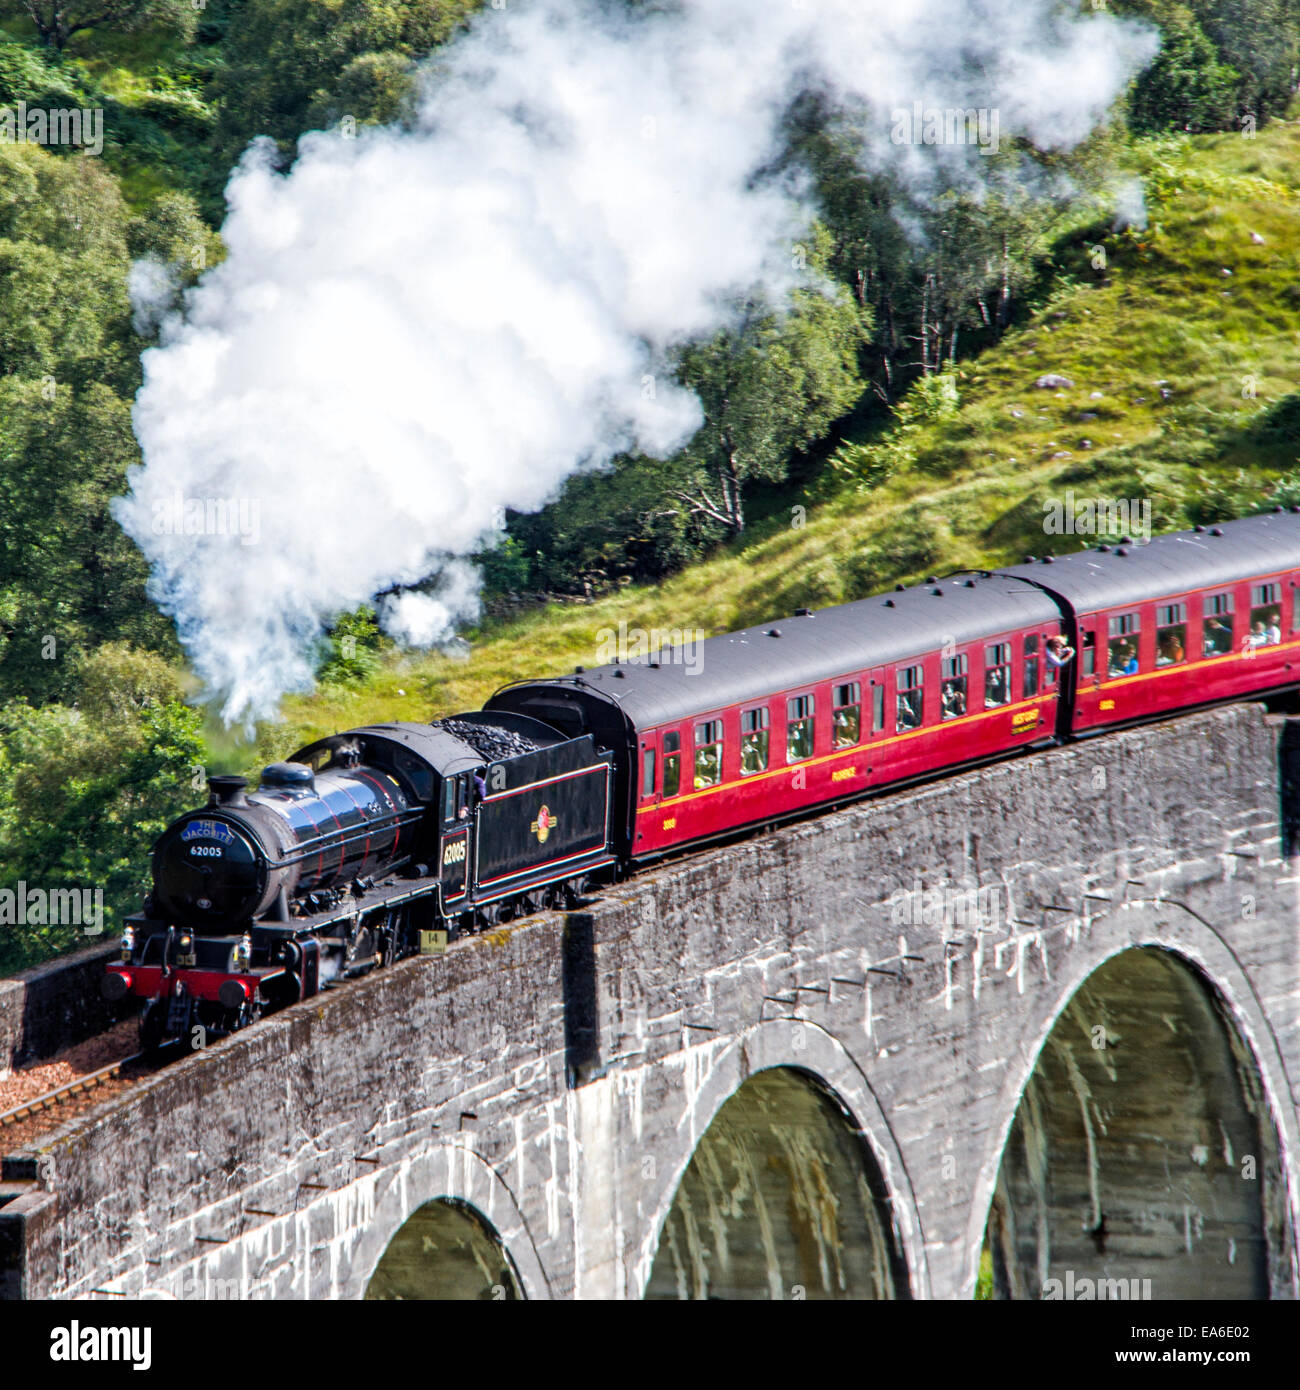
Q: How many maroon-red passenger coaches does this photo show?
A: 2